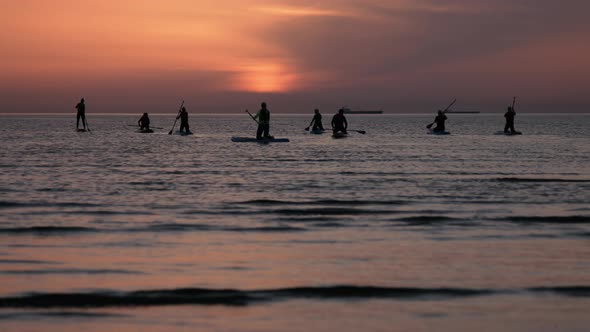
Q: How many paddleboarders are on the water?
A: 8